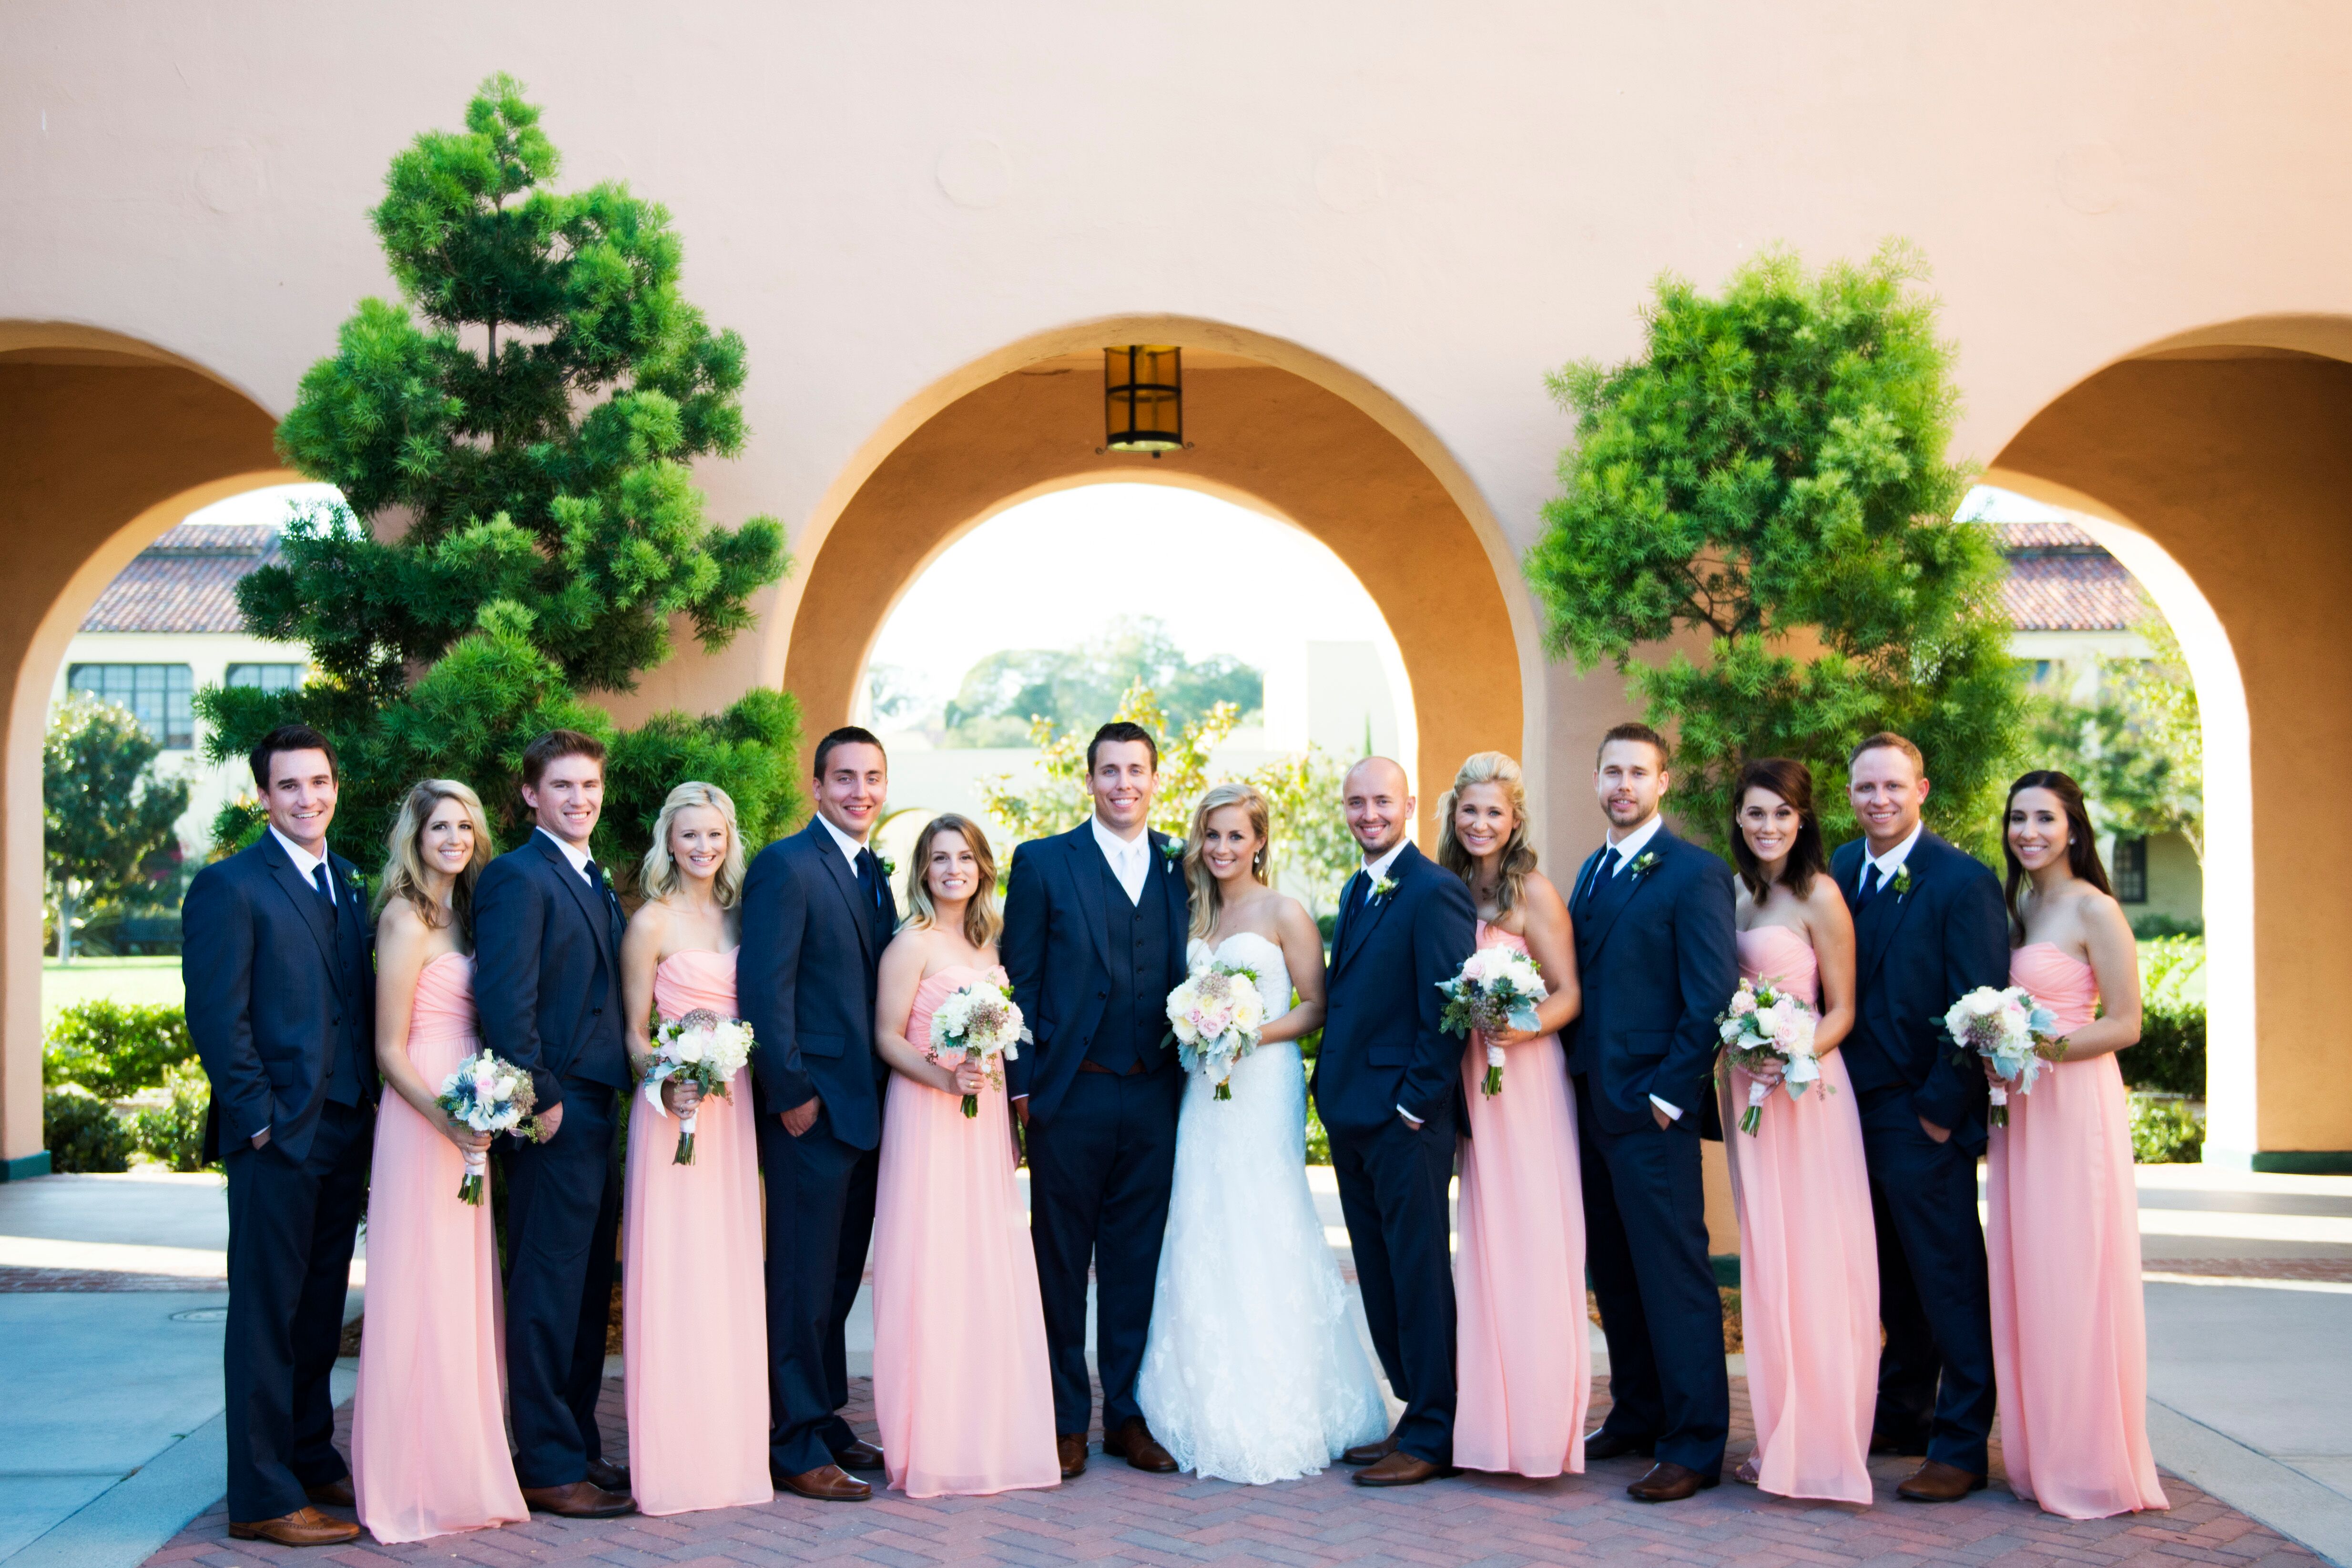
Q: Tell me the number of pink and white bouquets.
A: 7